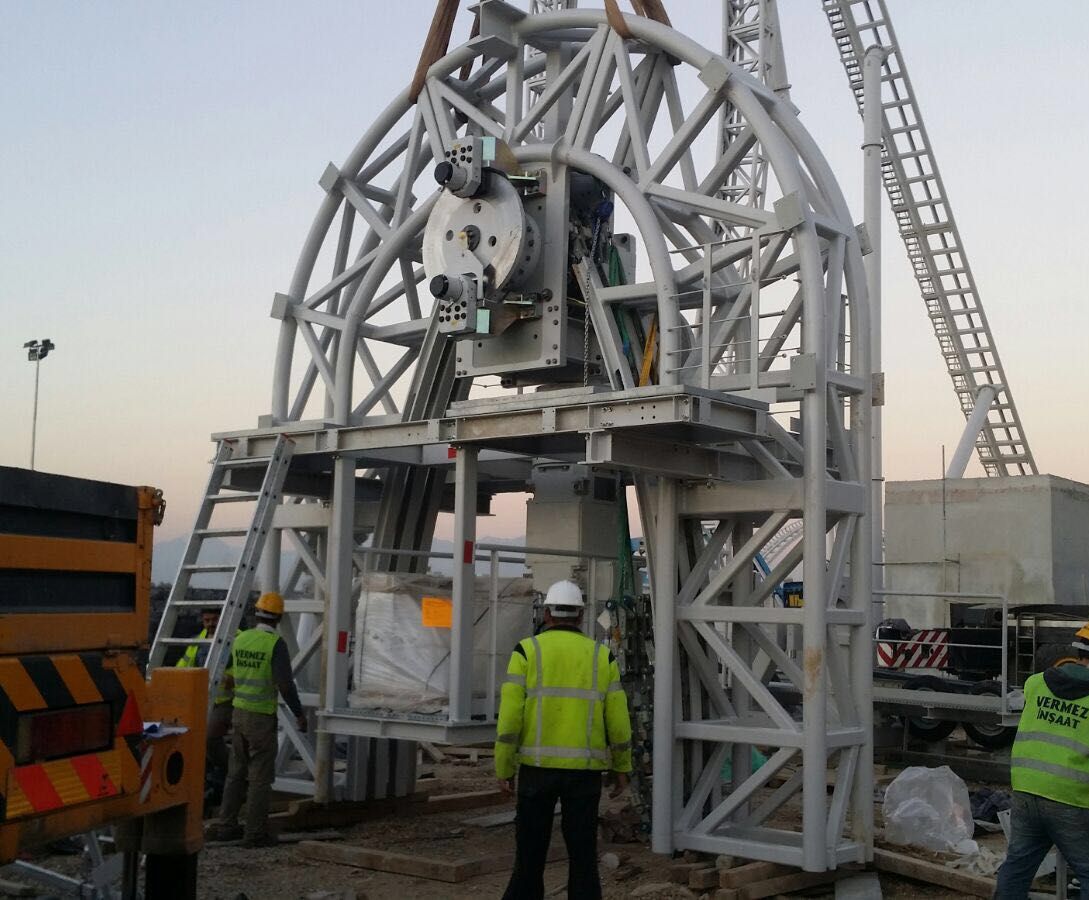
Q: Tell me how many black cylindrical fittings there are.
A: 2